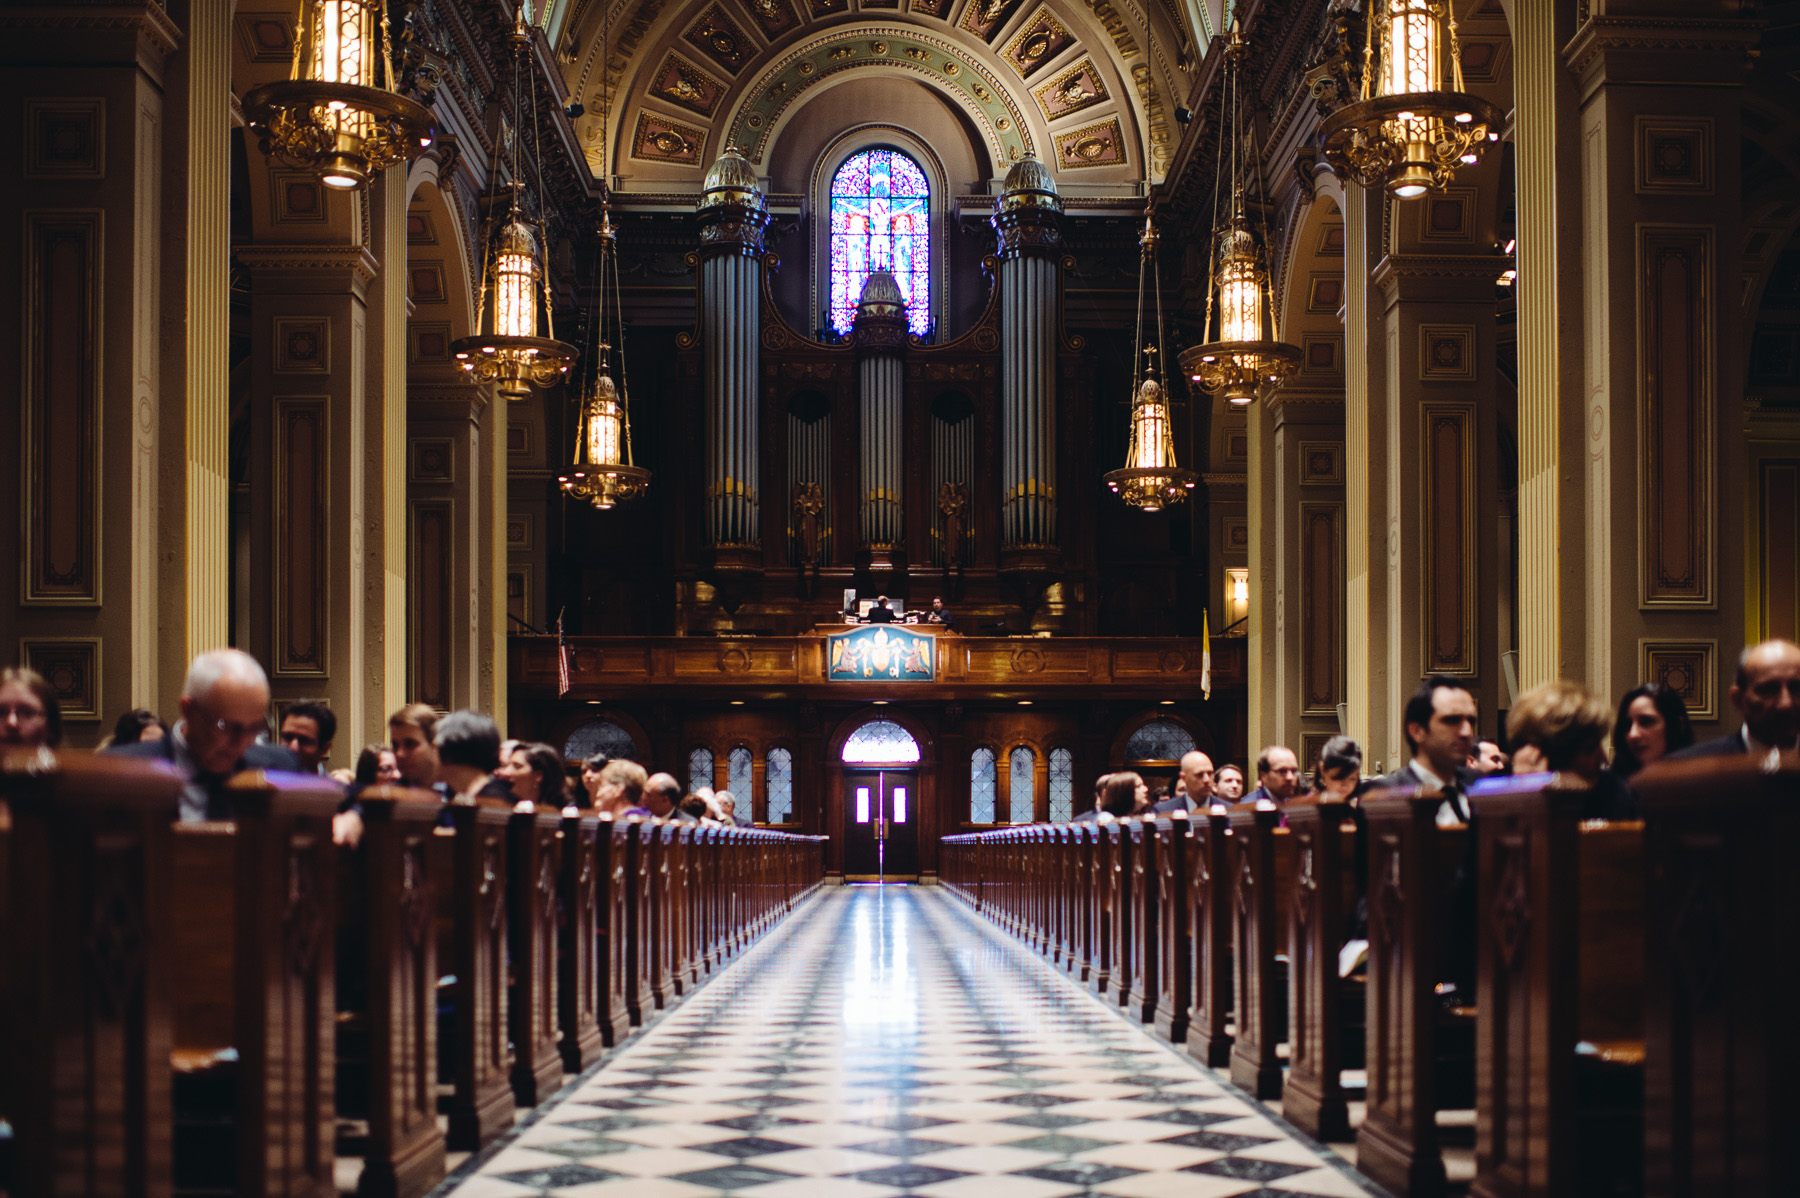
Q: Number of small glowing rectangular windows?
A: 2